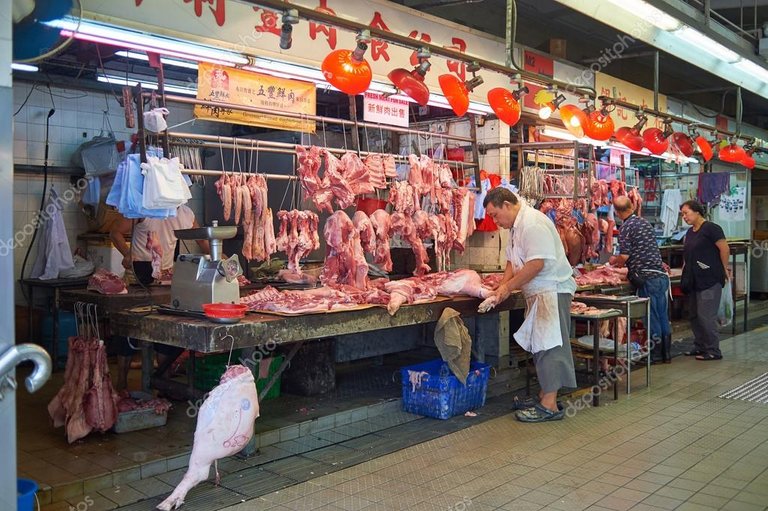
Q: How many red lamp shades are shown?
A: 12